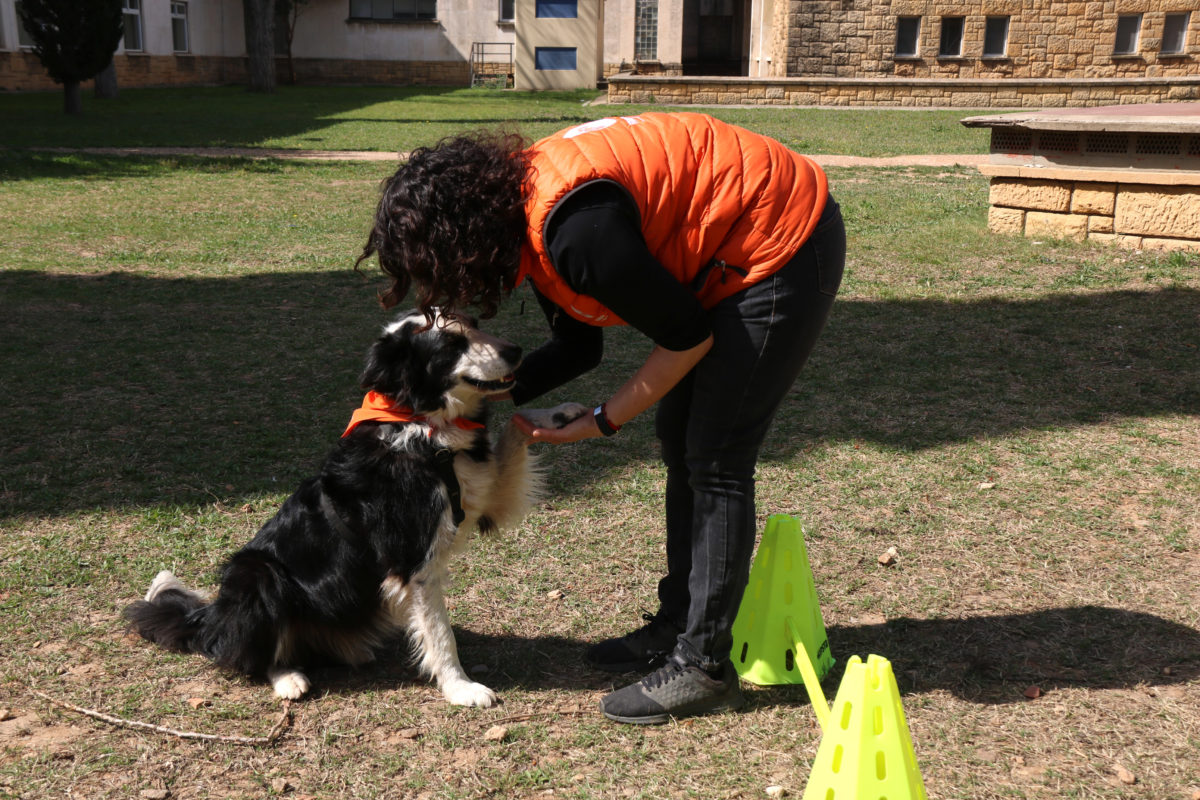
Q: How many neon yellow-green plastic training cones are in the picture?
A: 2